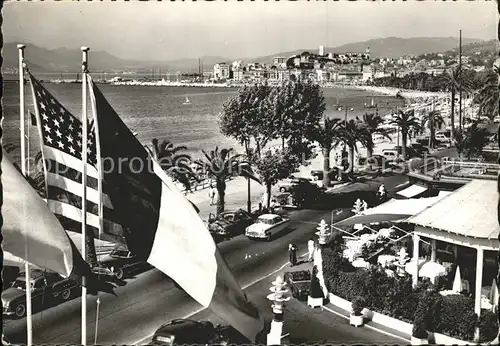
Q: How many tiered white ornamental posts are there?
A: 4